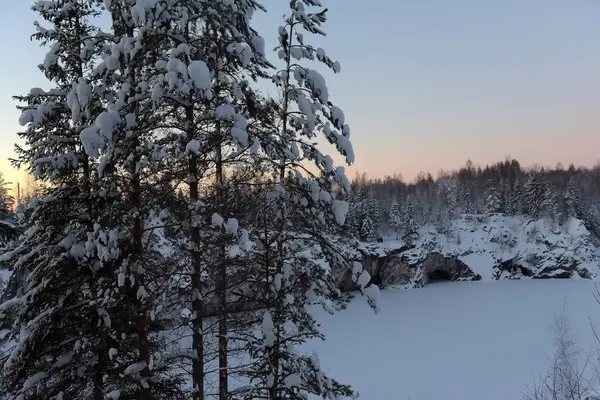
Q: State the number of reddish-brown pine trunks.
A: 3